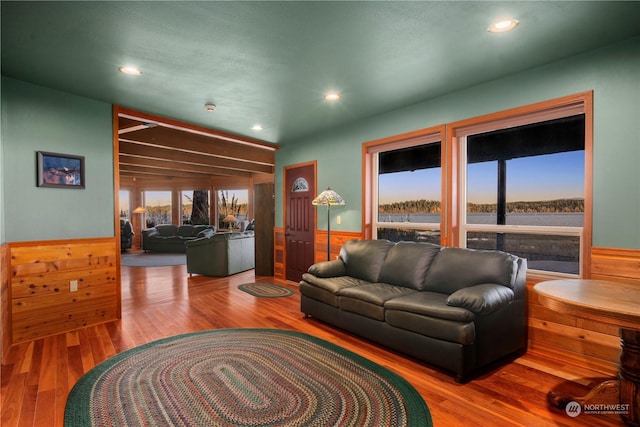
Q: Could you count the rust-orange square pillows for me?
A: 0